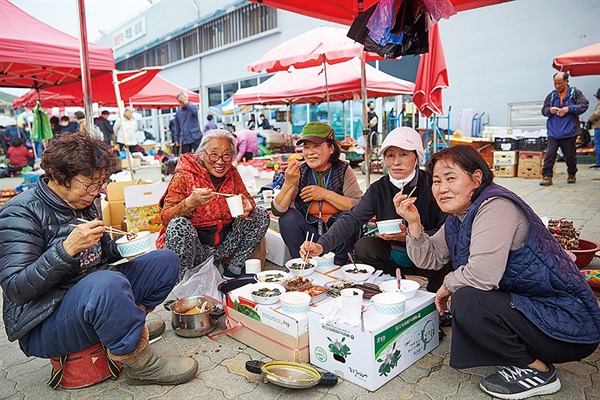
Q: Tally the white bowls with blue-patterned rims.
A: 5